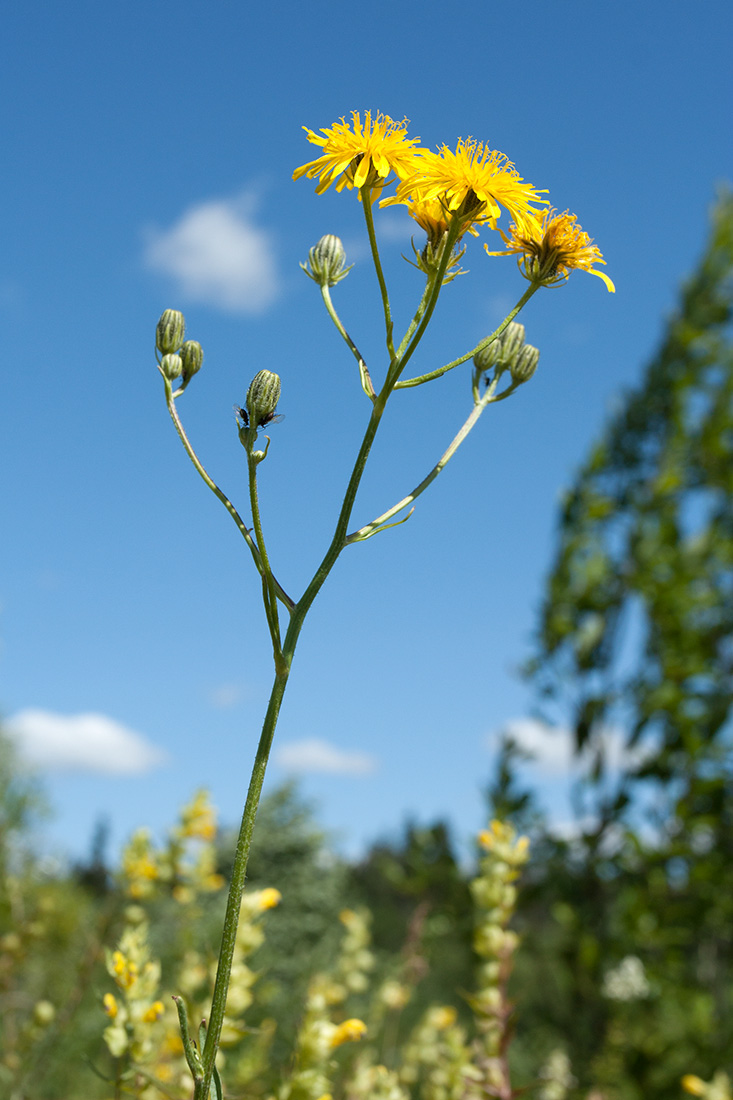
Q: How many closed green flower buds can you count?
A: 8